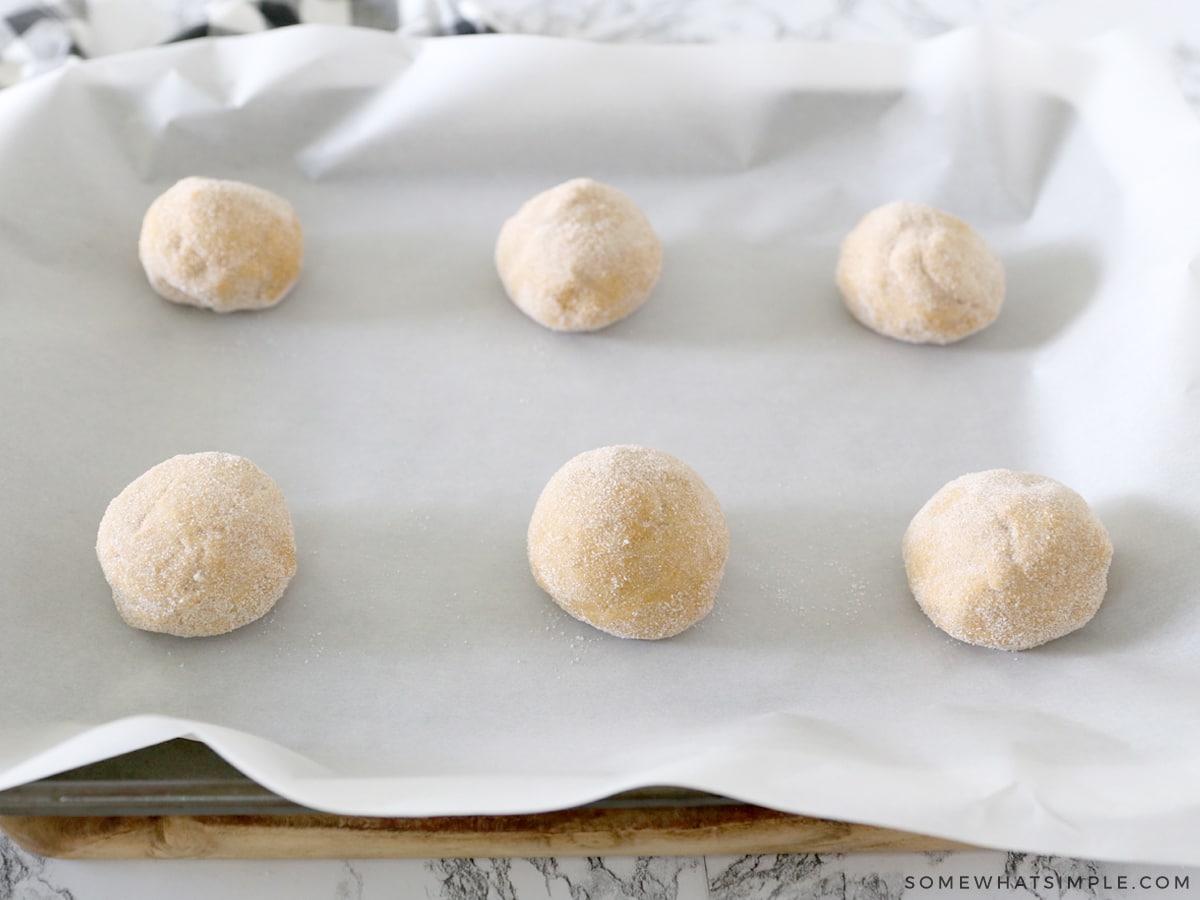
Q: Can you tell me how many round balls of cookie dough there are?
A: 6